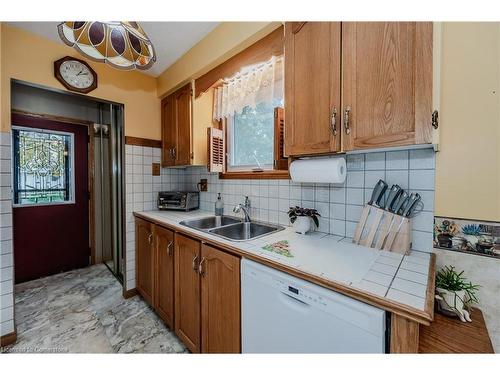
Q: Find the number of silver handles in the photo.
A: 8